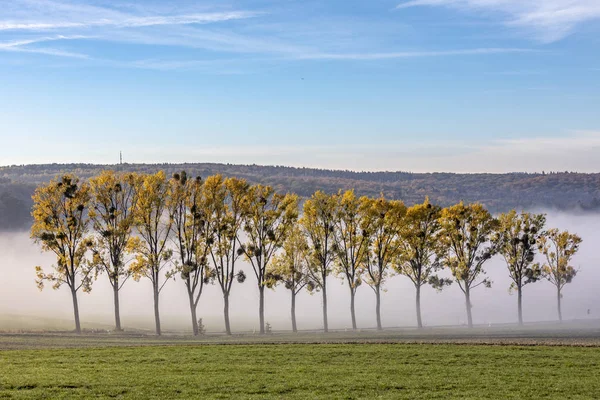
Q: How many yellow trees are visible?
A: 14